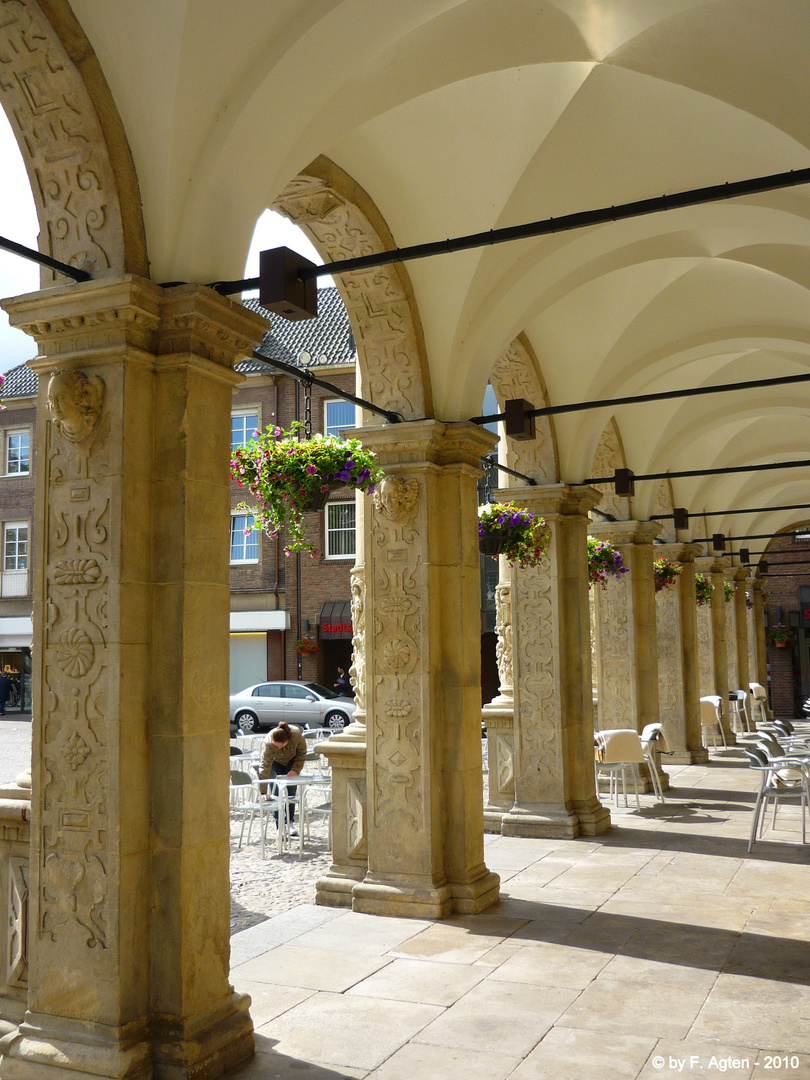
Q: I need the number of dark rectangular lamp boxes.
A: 7